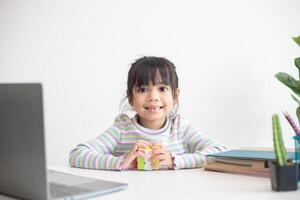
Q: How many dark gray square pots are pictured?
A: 1